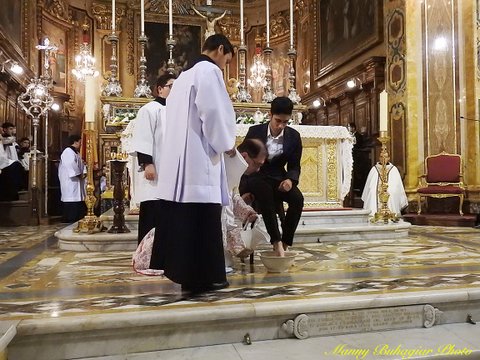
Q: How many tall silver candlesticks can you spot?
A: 6